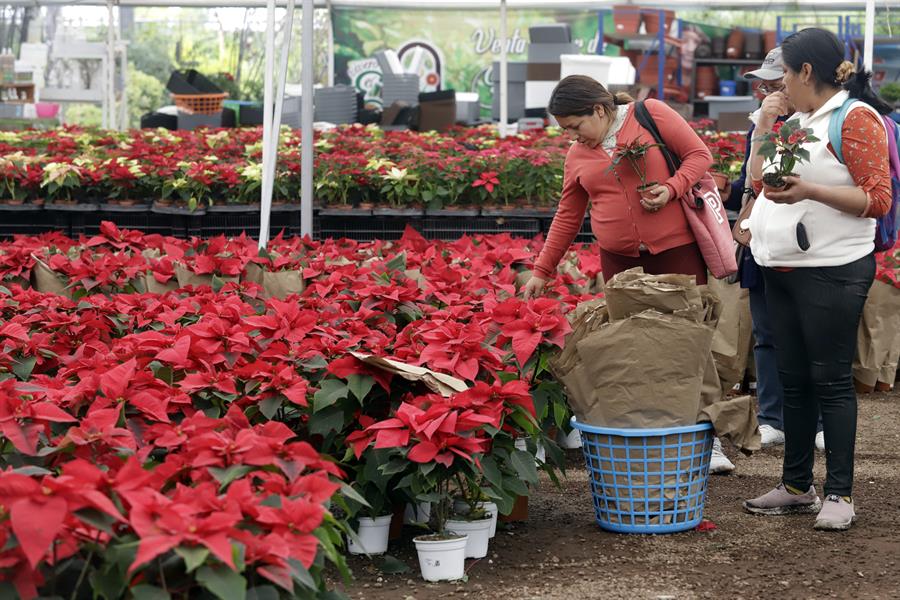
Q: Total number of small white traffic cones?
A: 0